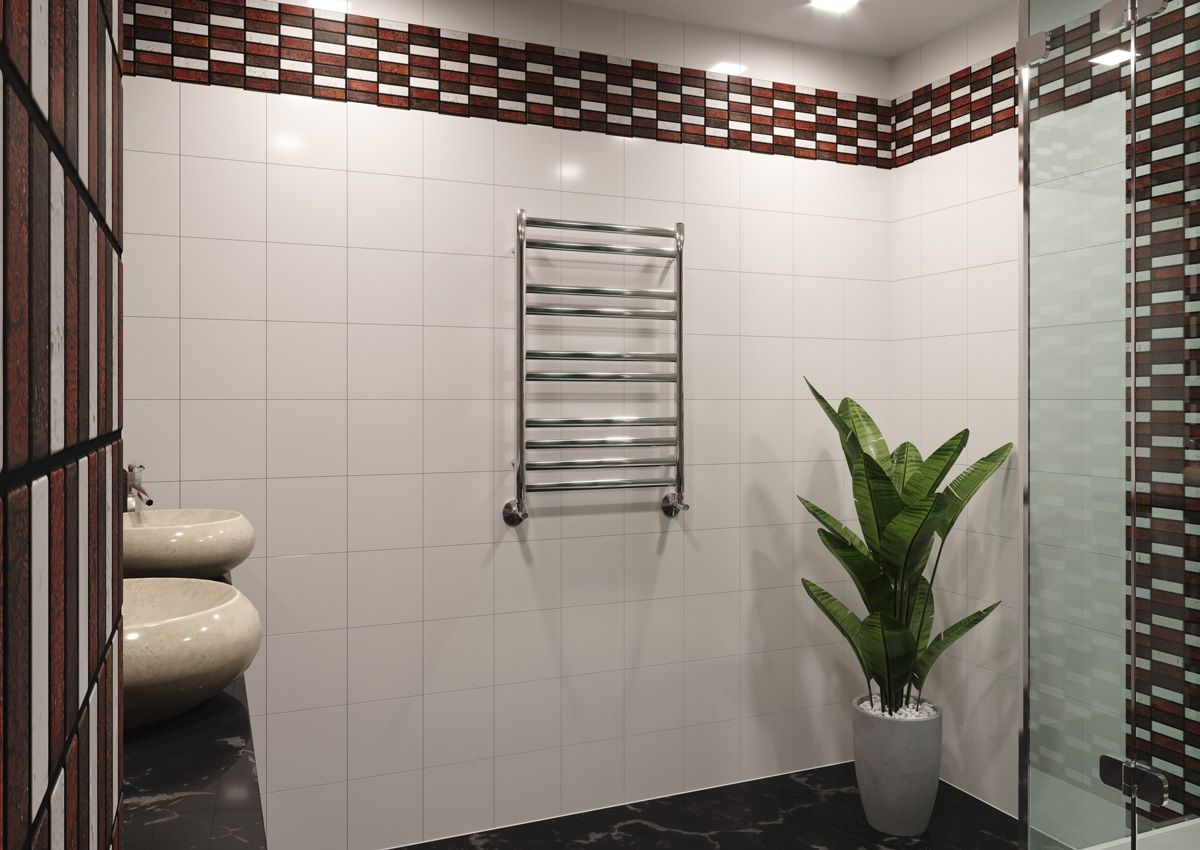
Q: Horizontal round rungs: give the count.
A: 10